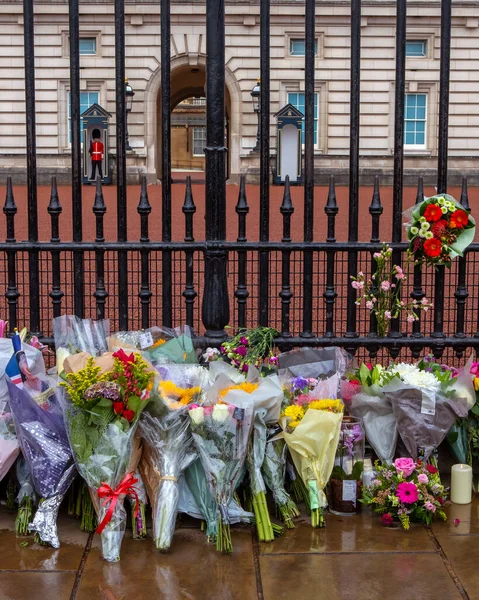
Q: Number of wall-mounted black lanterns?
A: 2